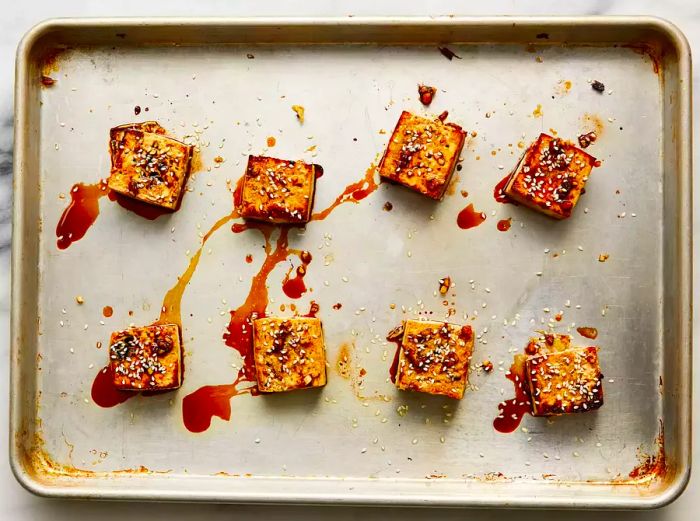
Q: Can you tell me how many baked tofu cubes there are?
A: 8